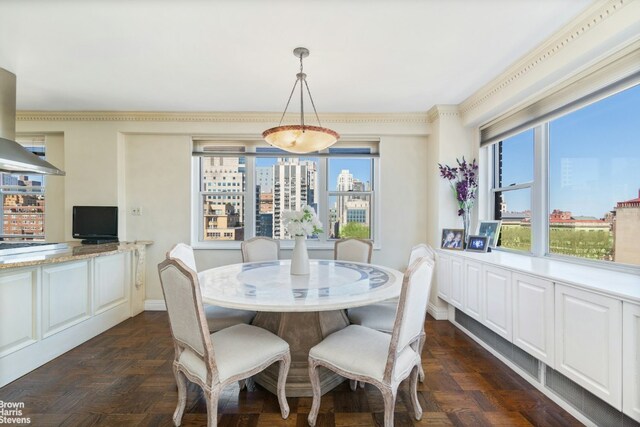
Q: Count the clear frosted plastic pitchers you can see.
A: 0